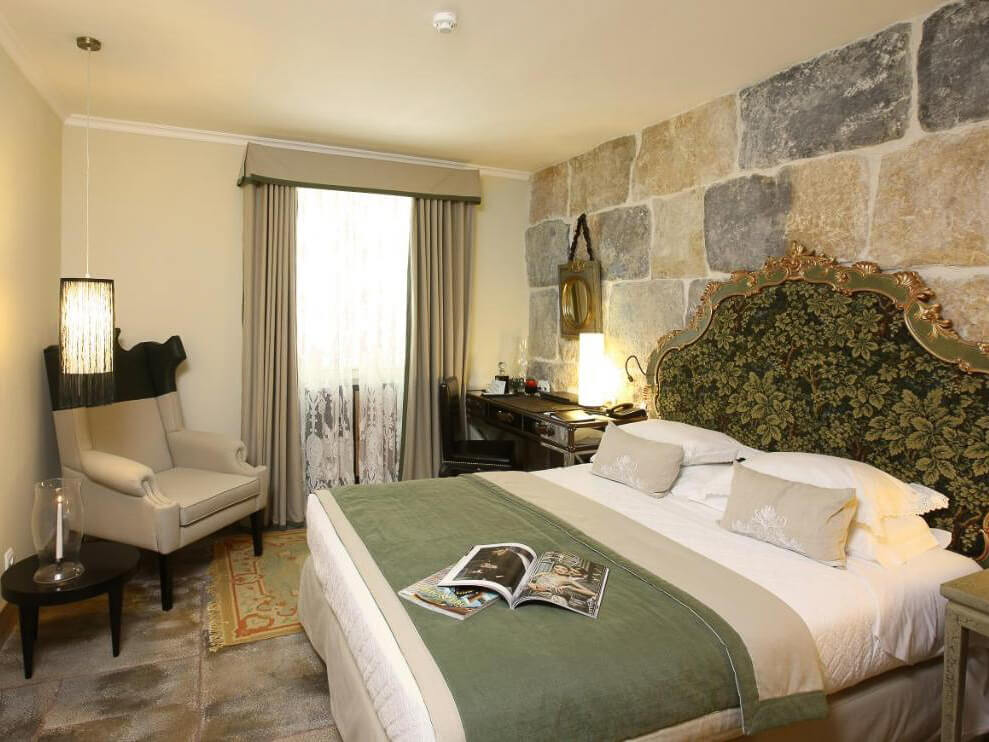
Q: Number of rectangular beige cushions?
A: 2